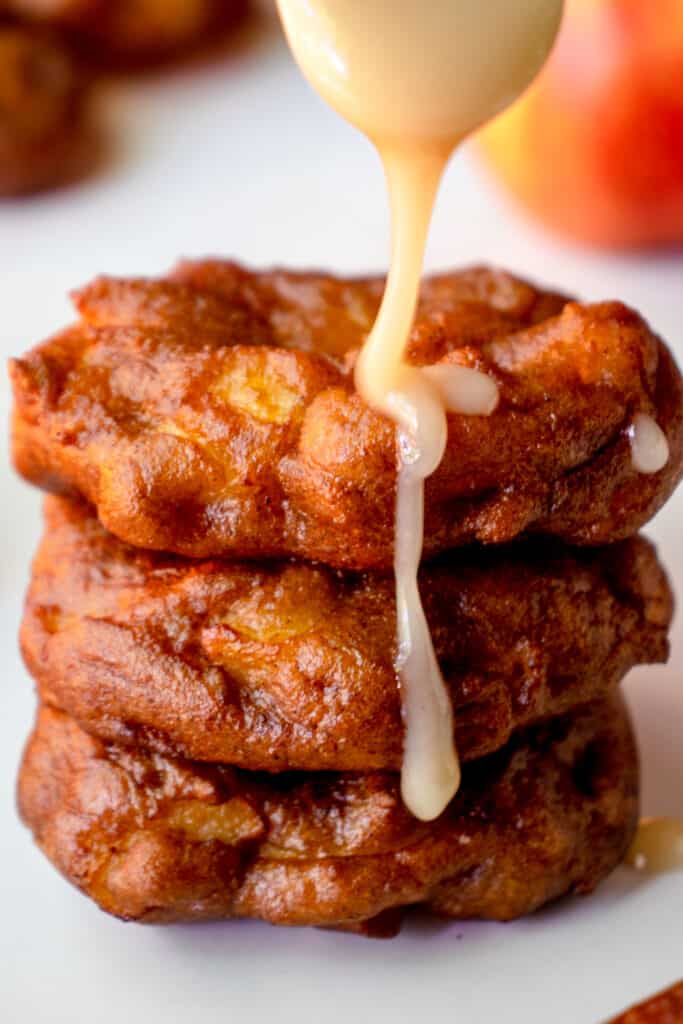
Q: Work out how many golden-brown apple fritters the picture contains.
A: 3